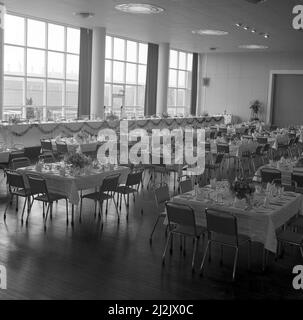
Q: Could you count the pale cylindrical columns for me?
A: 2